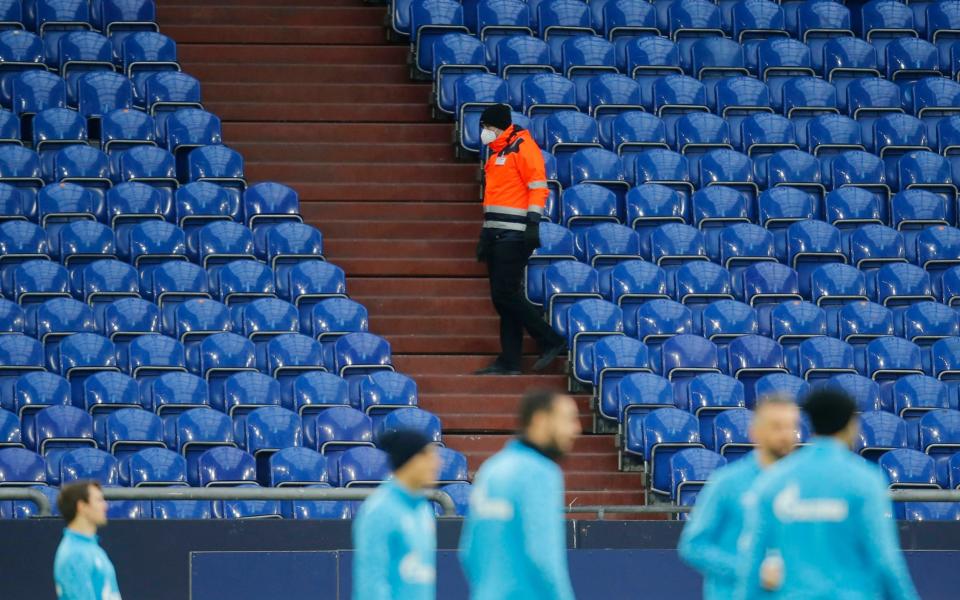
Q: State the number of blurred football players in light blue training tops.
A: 5